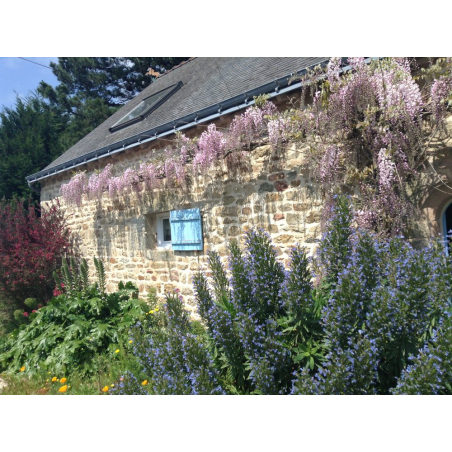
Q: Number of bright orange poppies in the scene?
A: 6